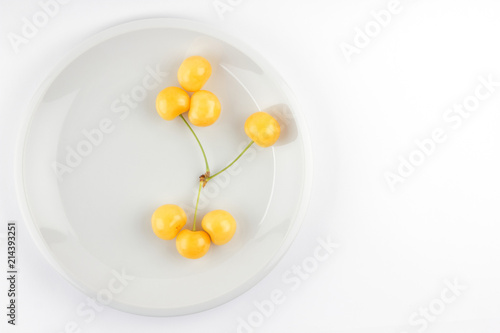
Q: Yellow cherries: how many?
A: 7